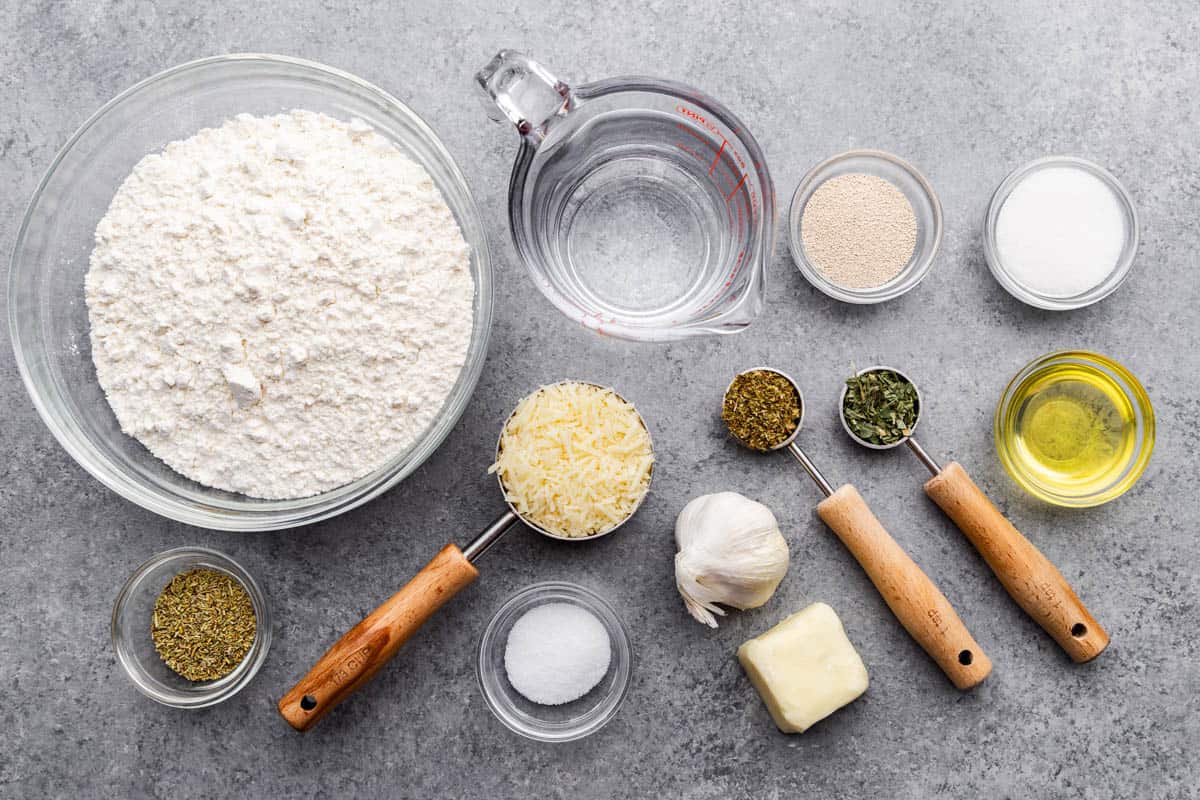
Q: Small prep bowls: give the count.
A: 5